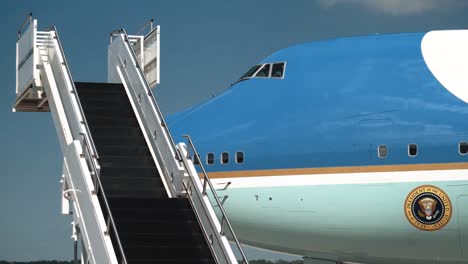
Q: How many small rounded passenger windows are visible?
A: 7